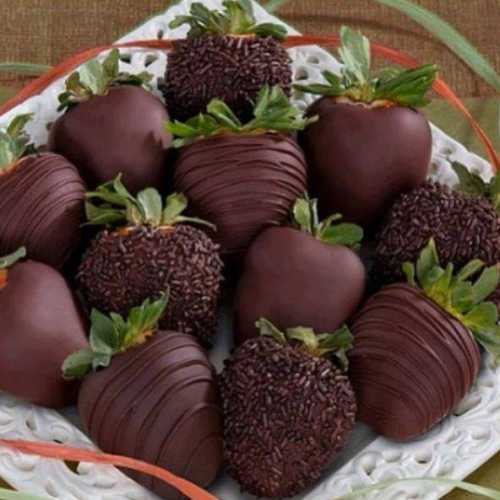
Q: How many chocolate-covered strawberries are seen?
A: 12